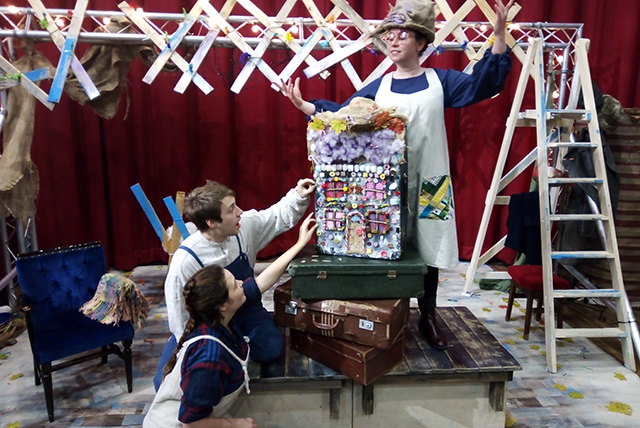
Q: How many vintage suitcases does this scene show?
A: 3